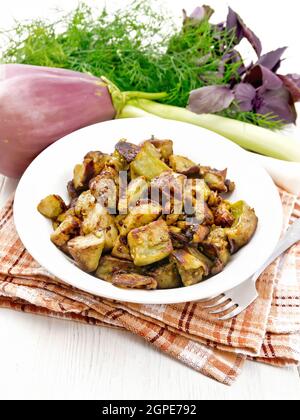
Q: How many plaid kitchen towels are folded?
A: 1